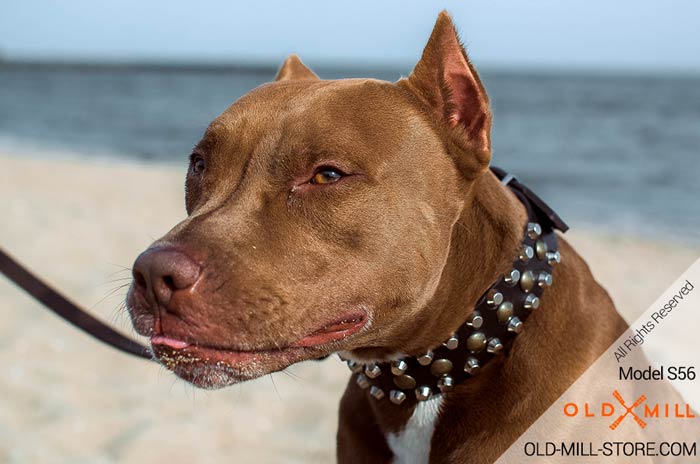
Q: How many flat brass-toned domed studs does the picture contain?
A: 6